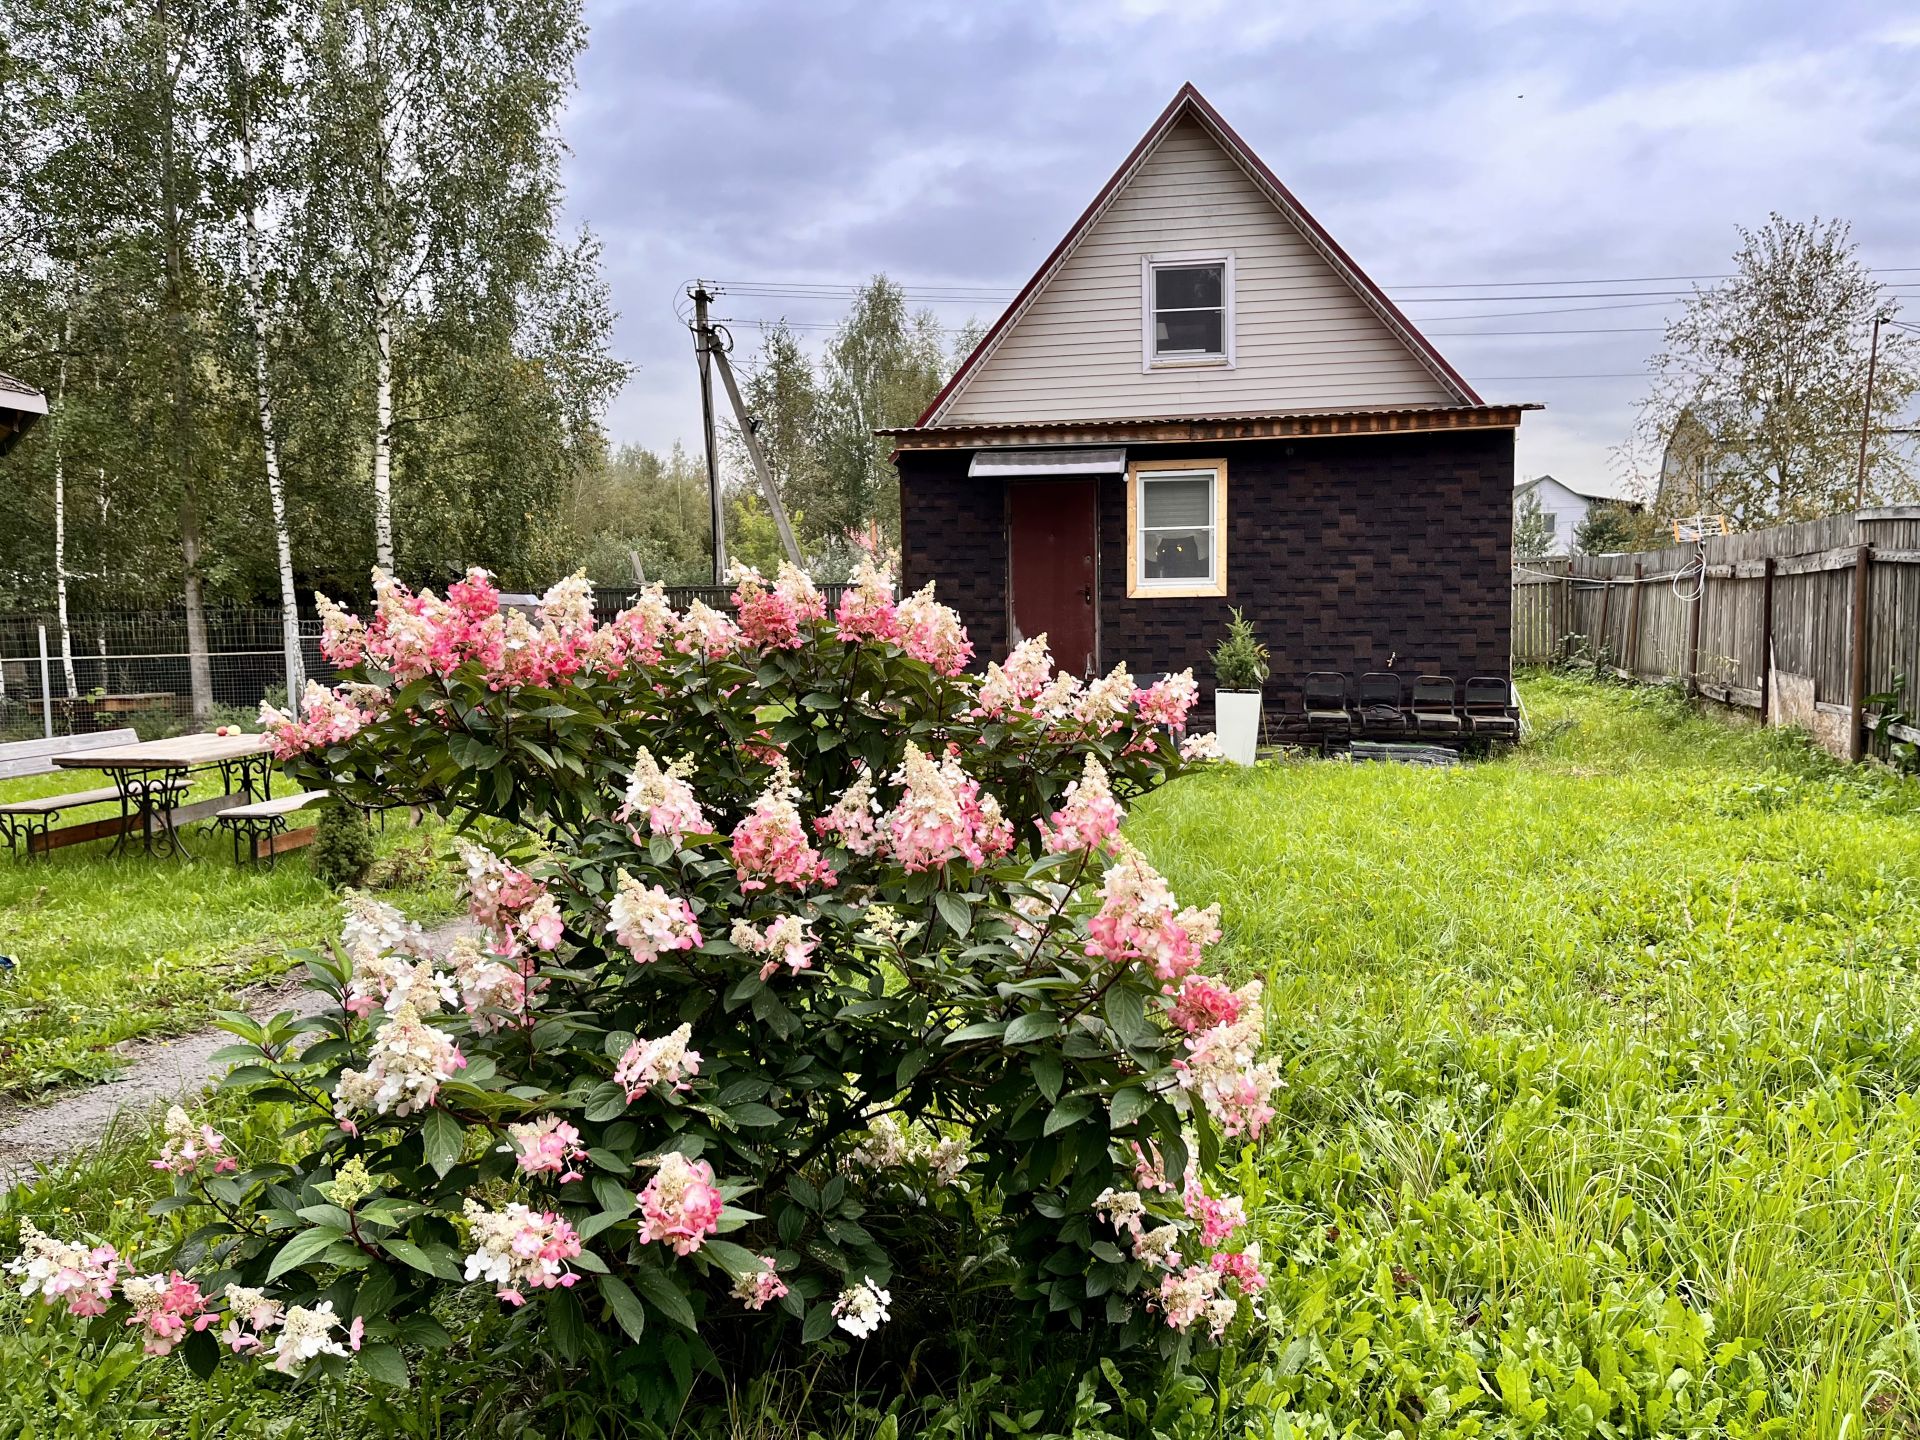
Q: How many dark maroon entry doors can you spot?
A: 1